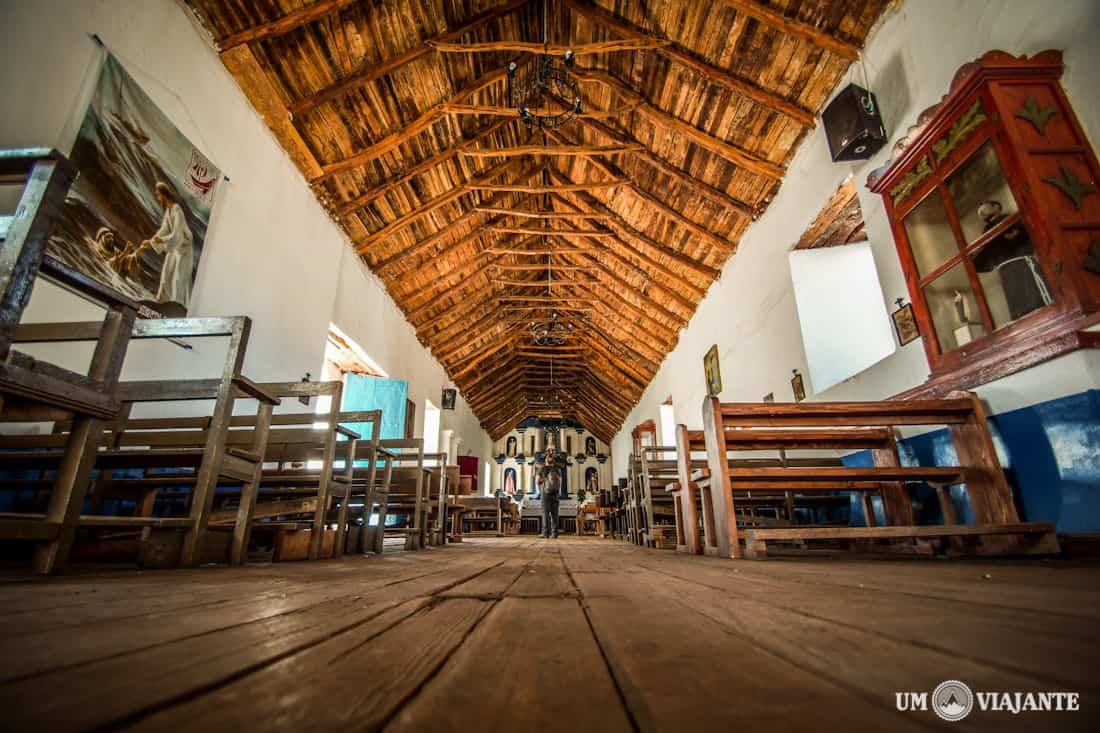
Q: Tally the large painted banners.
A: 1